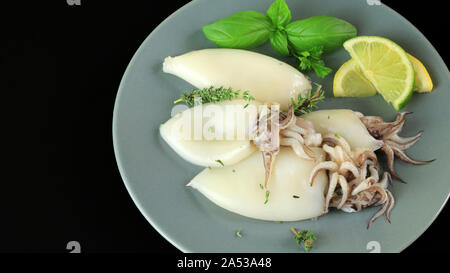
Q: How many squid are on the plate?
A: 4